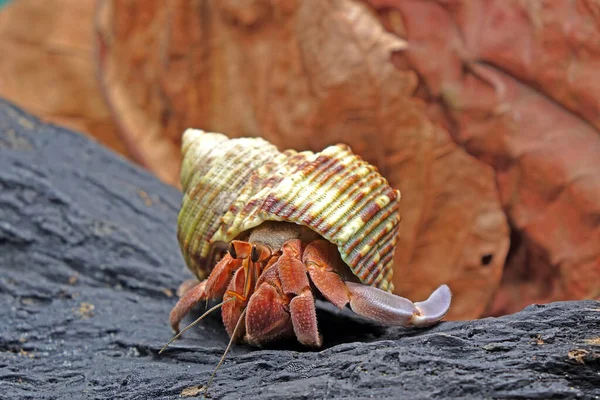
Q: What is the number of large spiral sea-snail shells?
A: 1